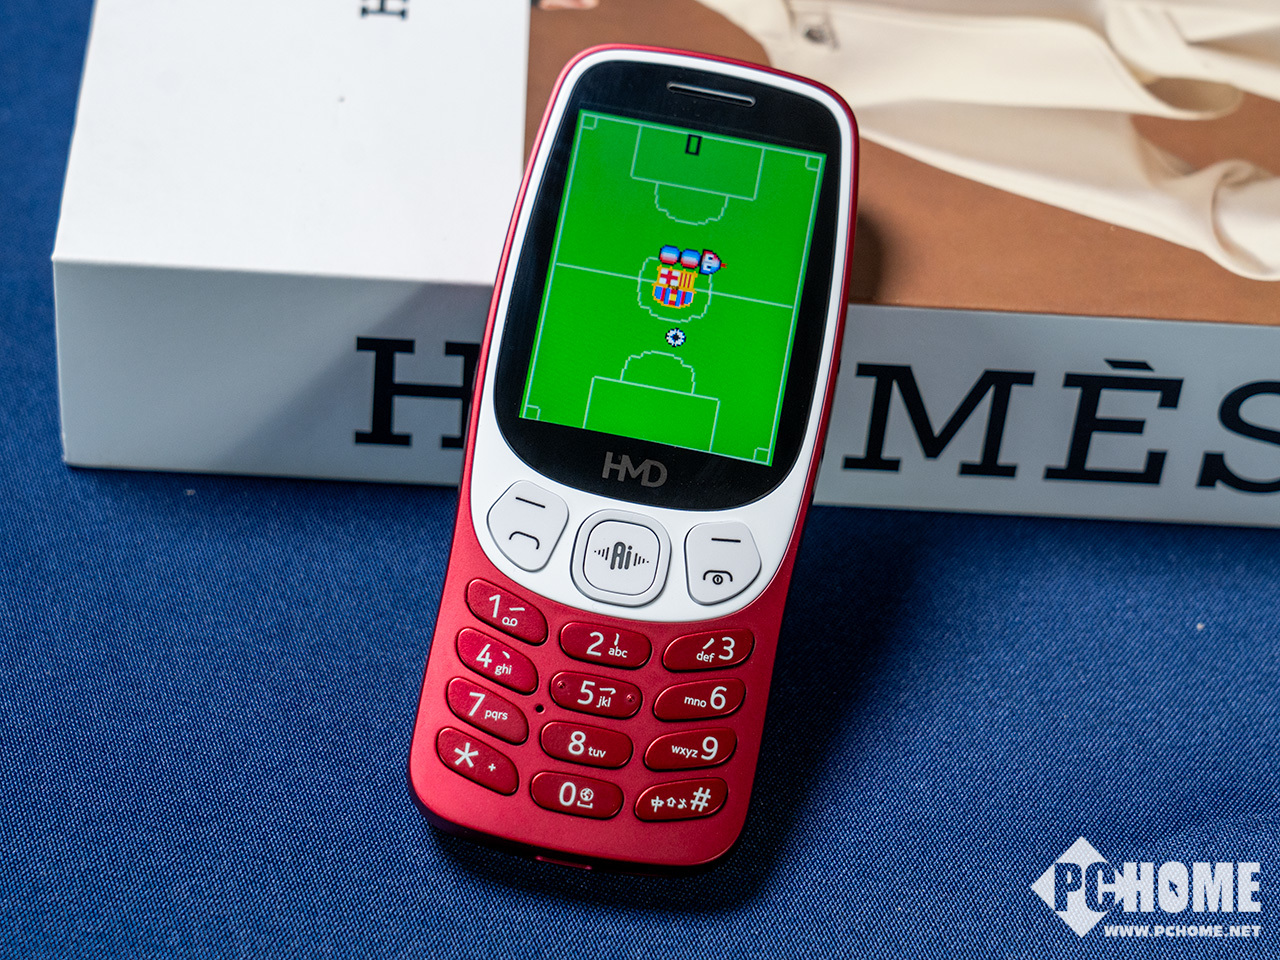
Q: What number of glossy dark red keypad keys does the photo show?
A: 12